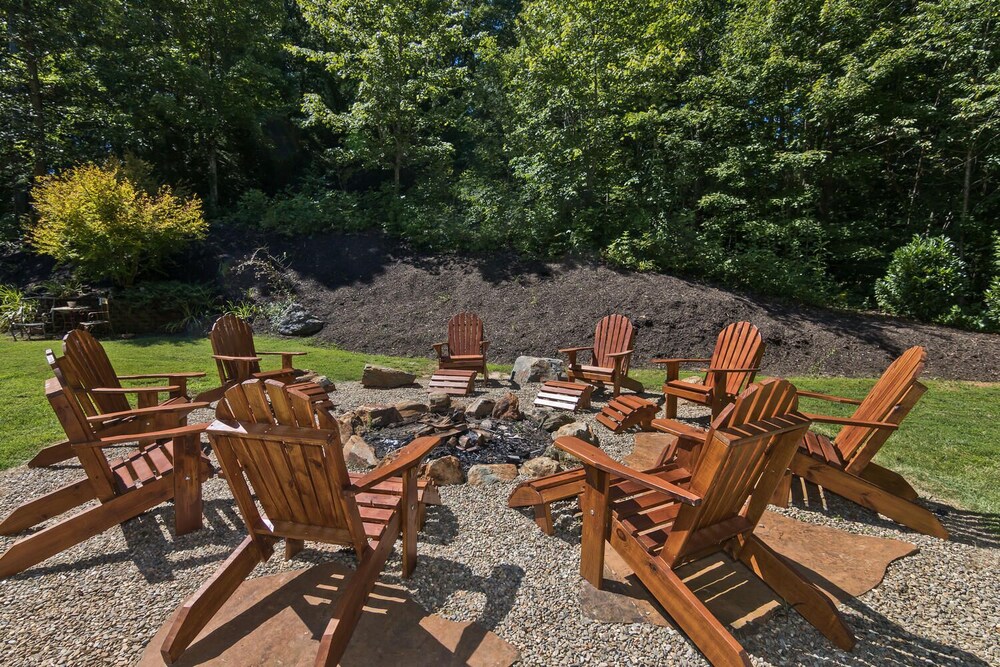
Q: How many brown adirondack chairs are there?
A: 9